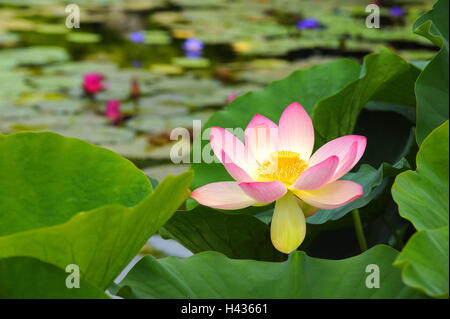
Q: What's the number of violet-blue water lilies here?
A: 4